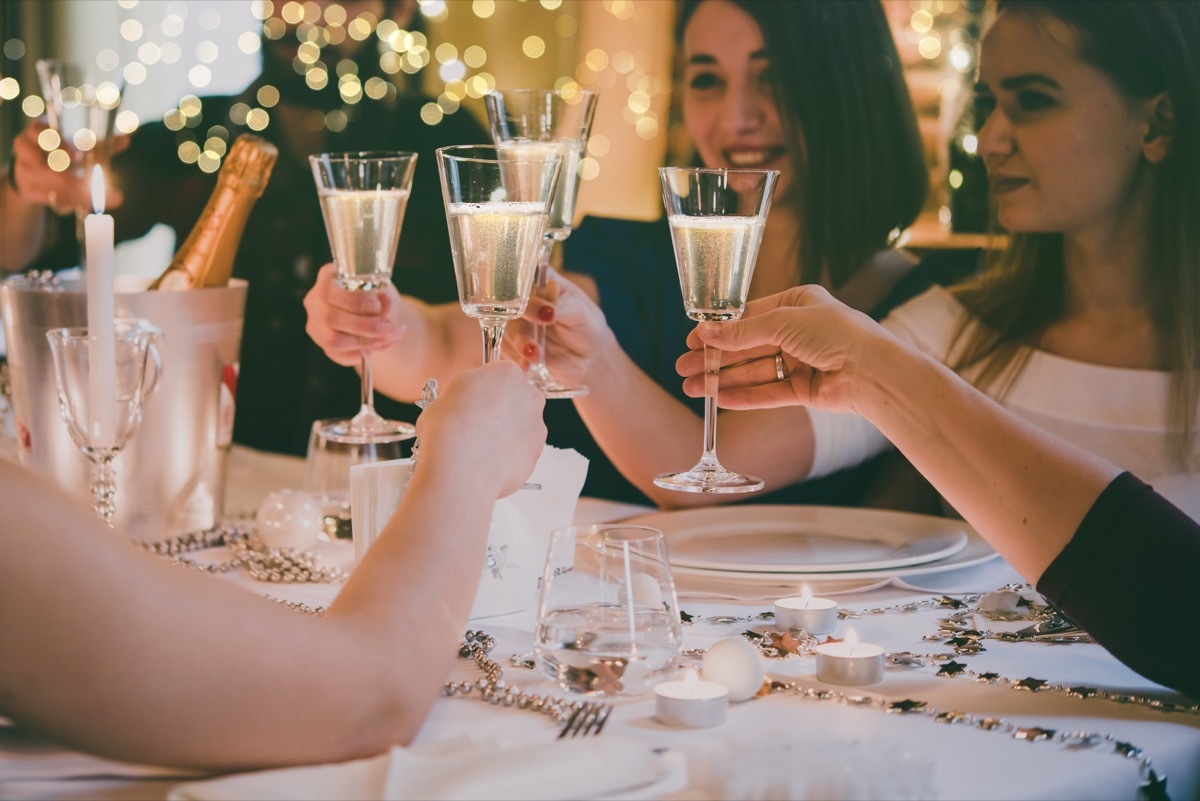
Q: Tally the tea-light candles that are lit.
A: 3